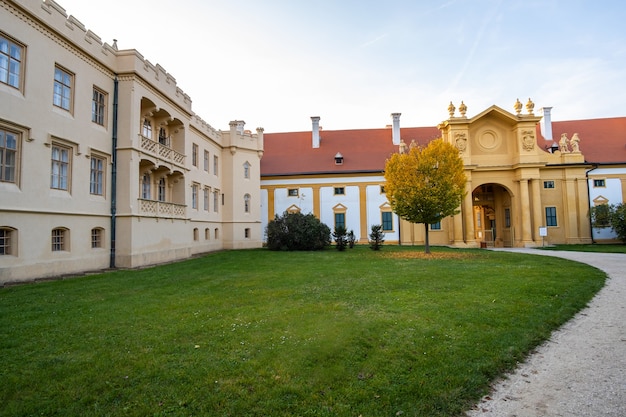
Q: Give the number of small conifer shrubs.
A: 3